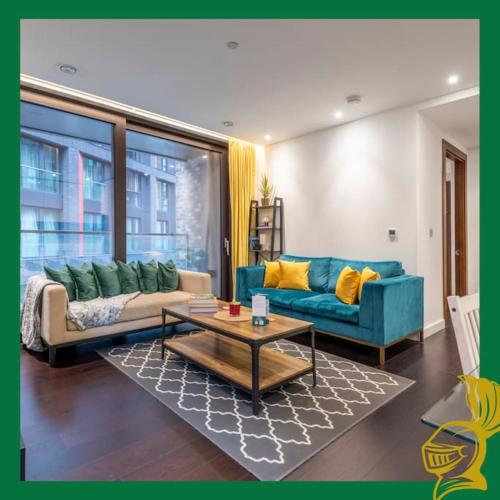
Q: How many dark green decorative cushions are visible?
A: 6